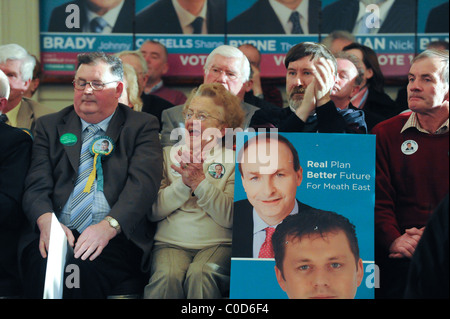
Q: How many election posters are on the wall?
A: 5